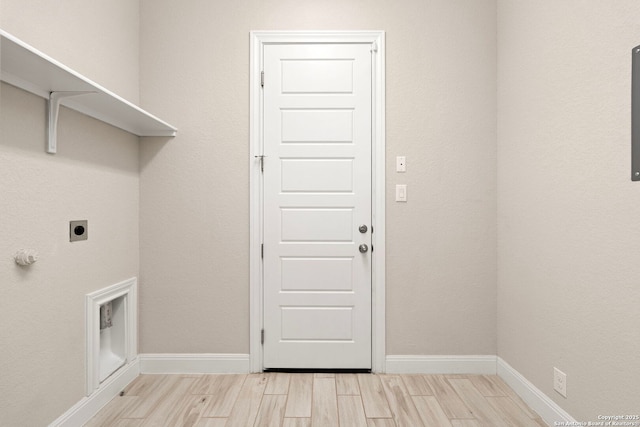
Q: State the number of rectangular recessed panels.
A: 6